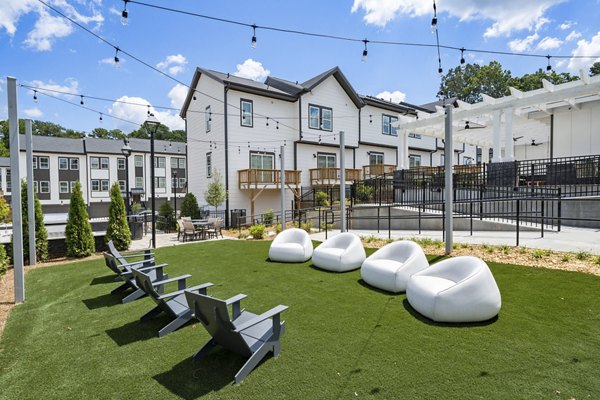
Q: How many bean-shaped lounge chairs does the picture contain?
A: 4